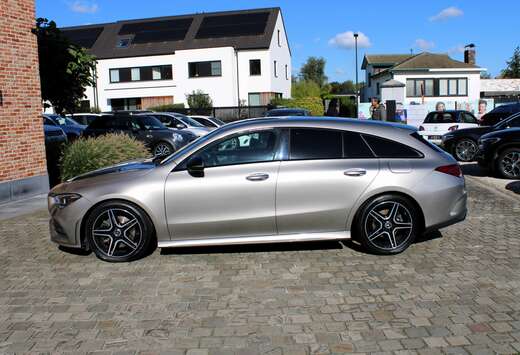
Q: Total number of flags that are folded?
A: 0